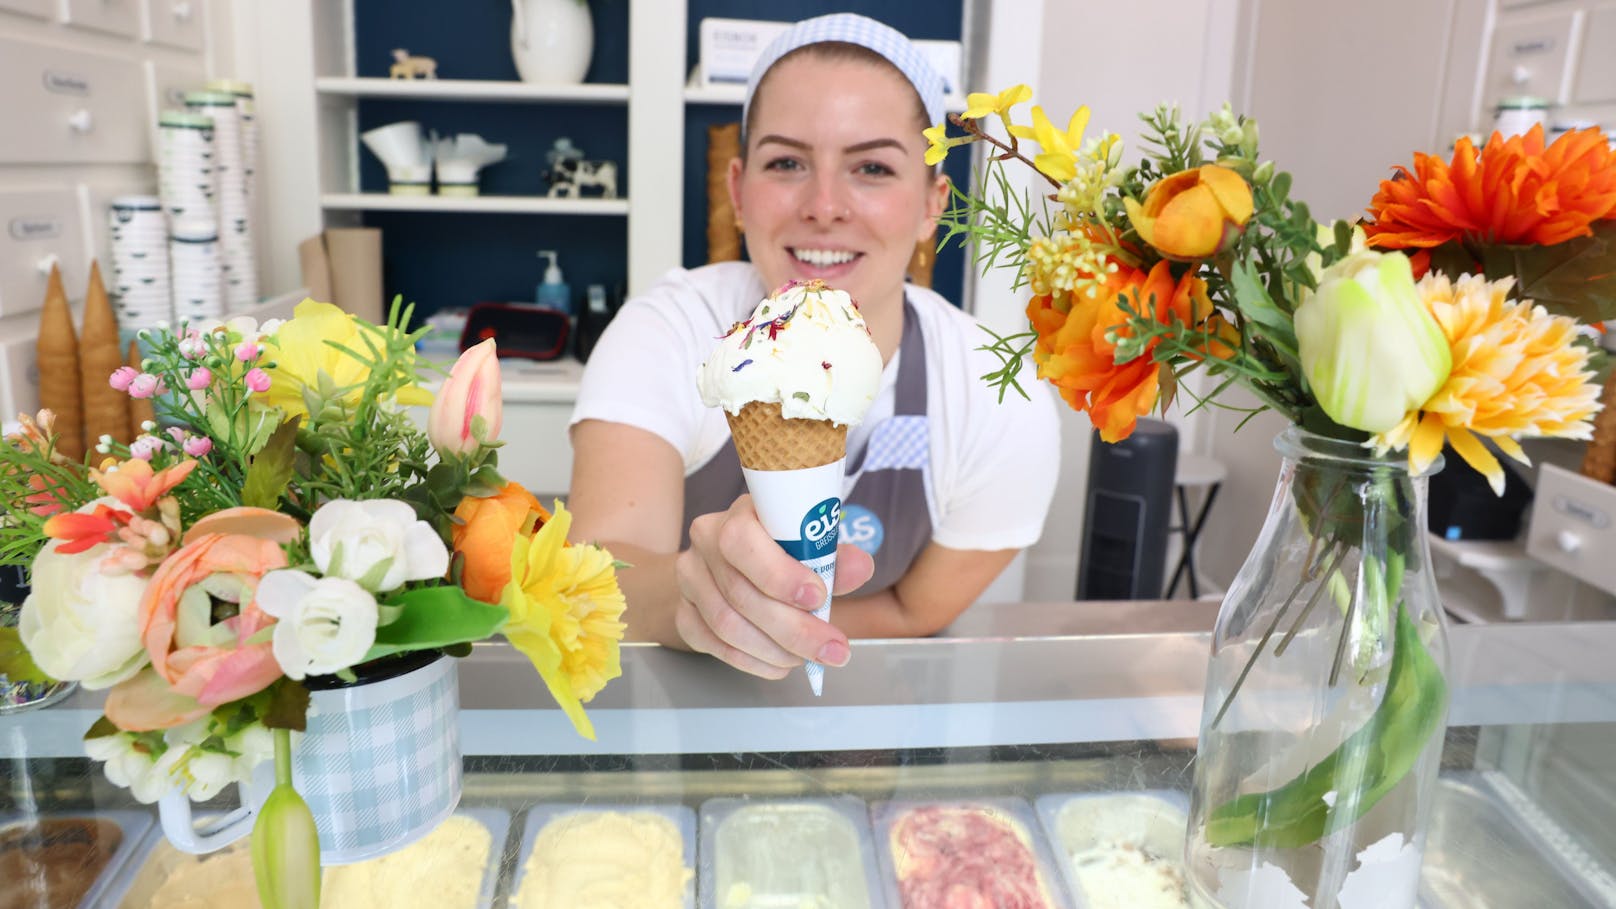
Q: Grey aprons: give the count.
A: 1